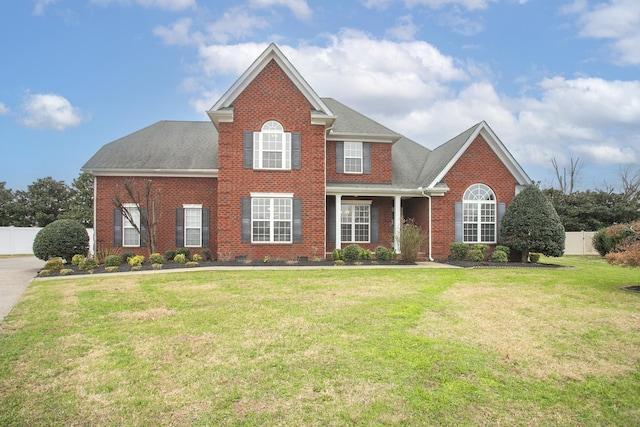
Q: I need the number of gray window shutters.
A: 14